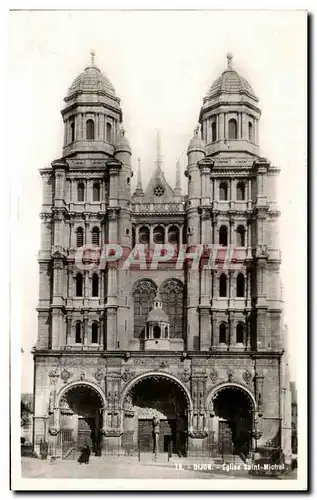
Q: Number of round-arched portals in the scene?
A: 3